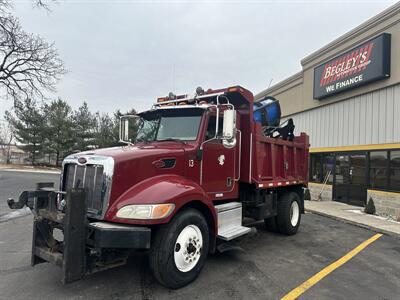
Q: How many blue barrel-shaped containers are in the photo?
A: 2